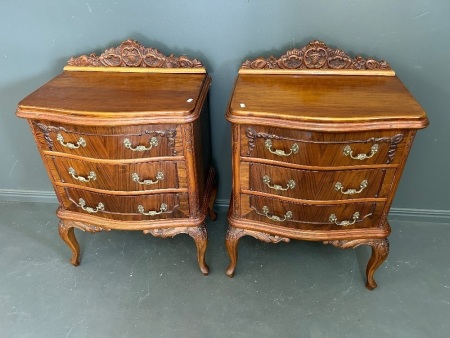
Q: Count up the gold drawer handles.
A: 12